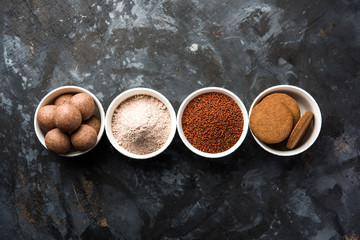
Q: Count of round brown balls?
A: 7